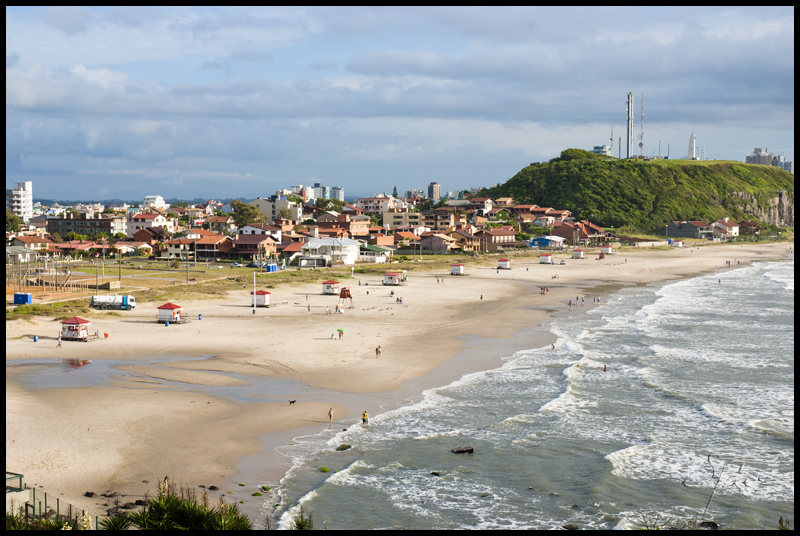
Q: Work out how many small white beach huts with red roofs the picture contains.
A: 11